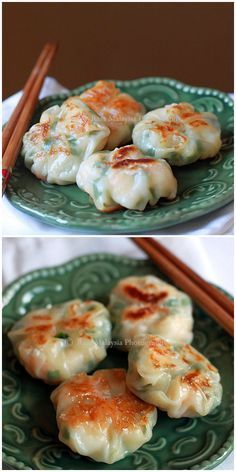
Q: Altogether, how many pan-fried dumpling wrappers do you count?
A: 8